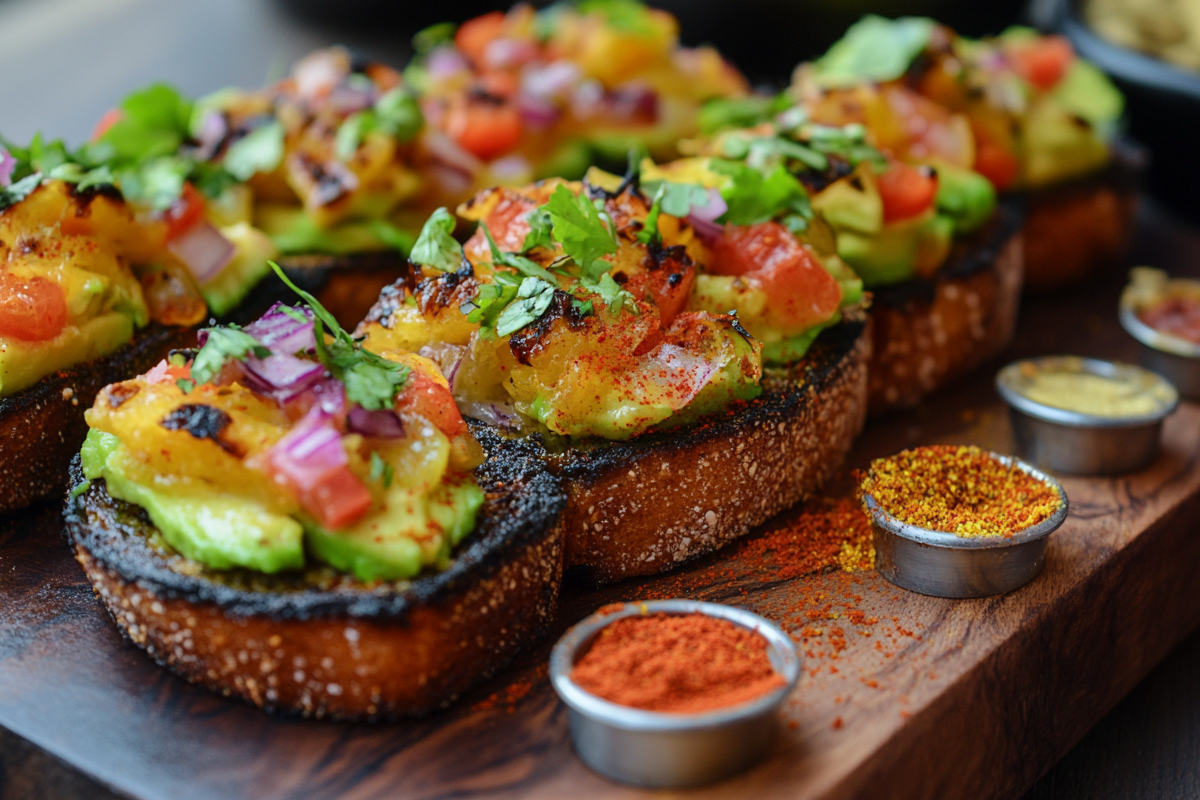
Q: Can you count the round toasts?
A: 7